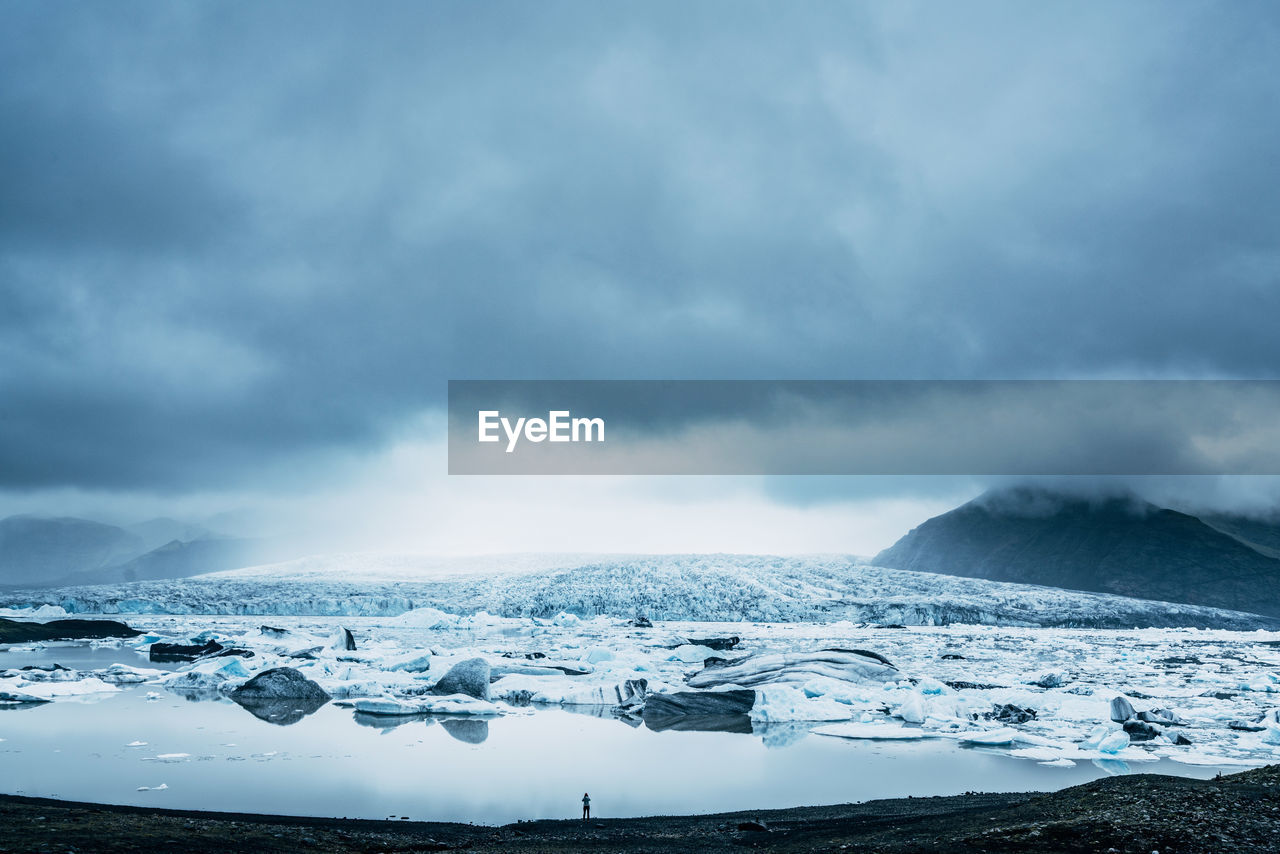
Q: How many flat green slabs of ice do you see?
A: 0